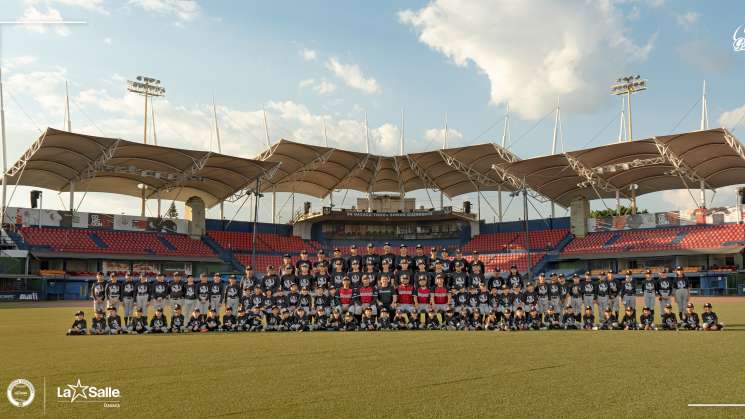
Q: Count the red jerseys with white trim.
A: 5